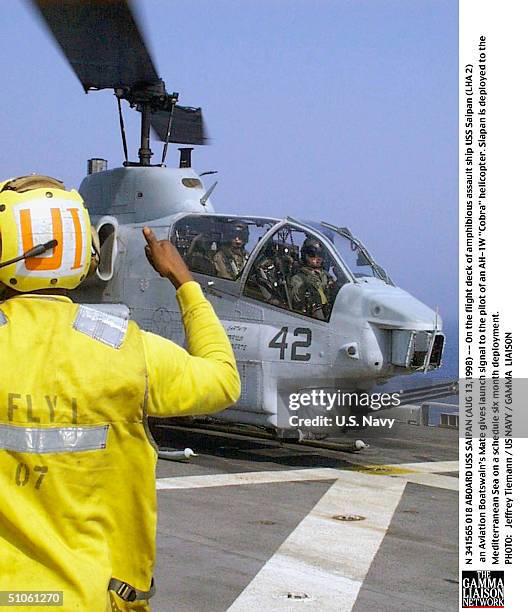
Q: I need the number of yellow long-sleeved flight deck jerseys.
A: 1